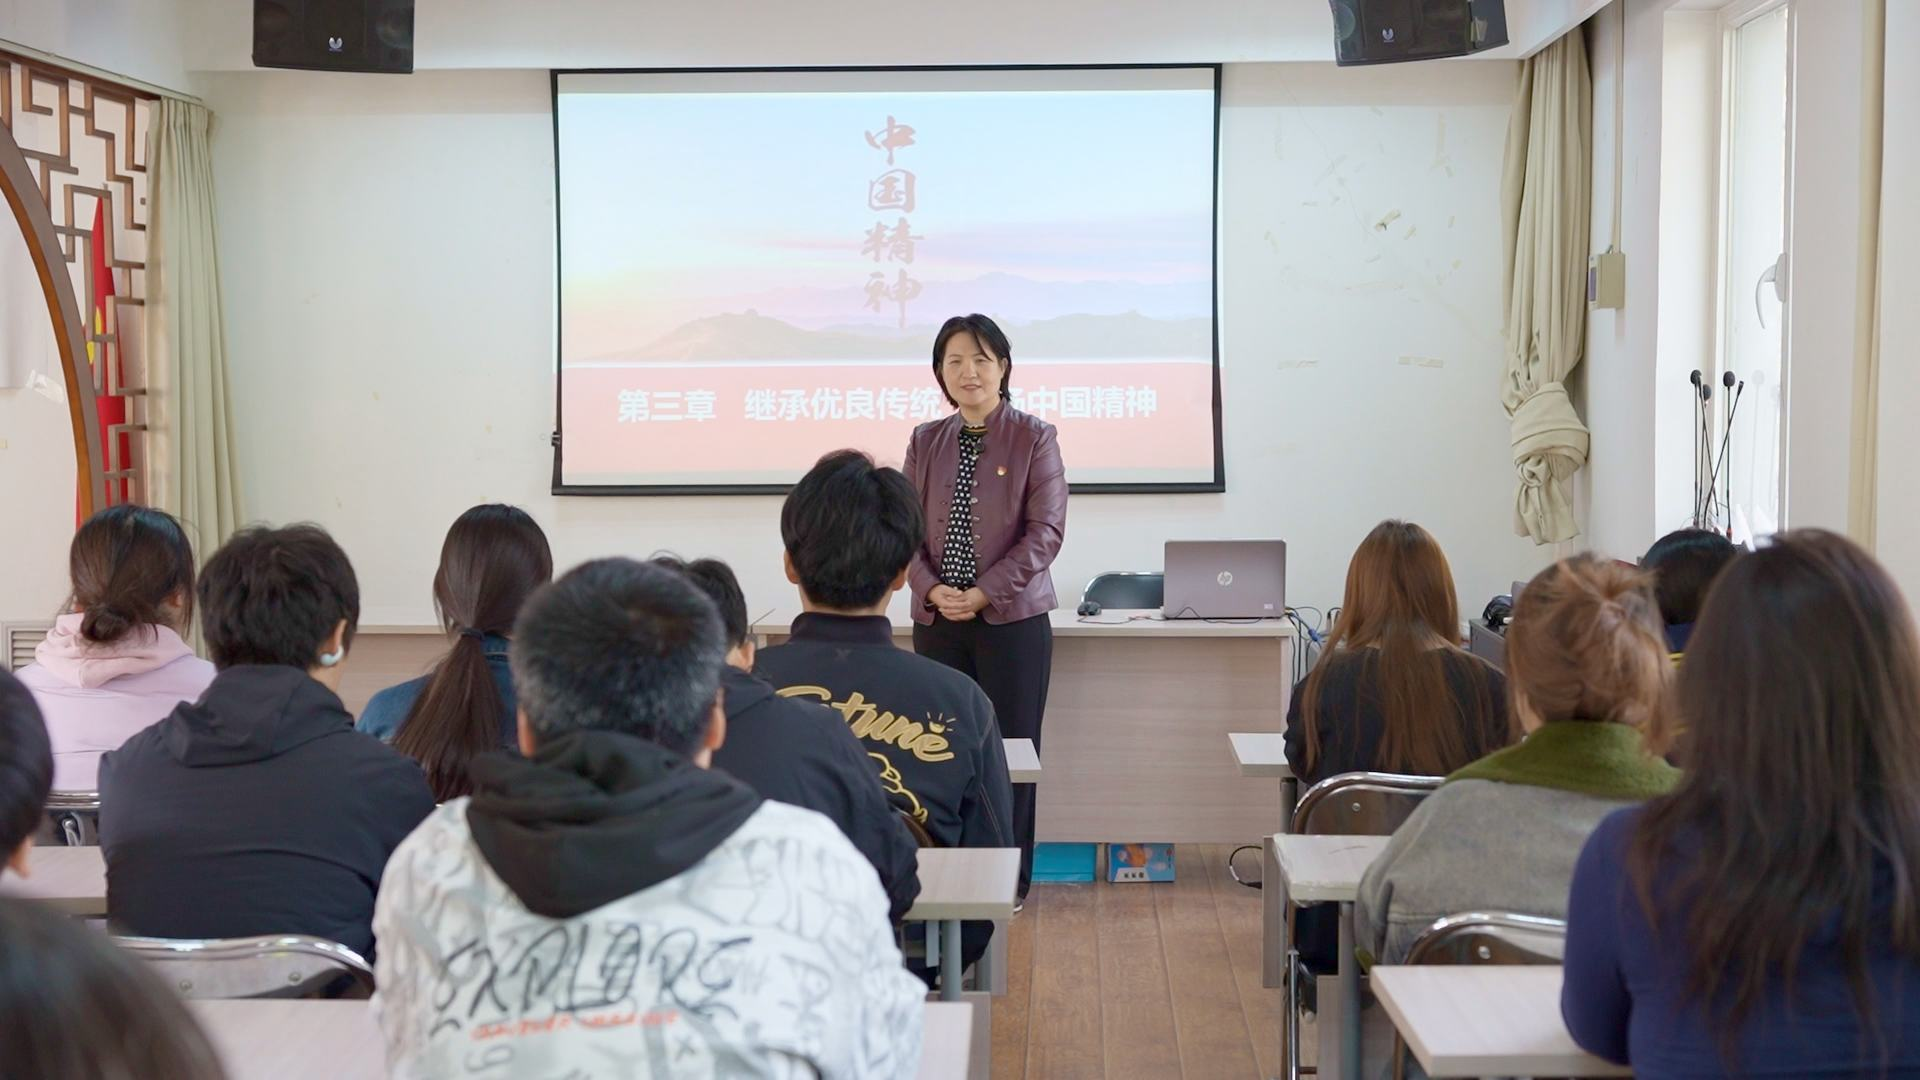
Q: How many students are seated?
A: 12